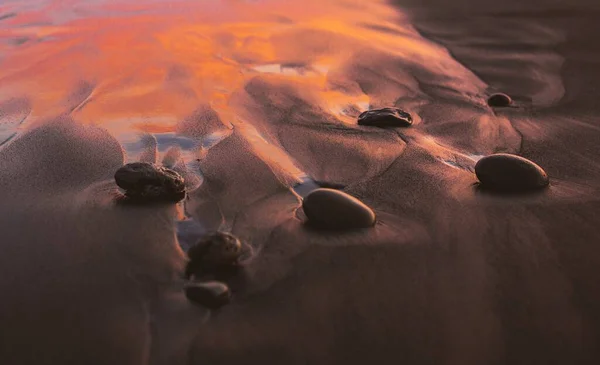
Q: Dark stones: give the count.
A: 7